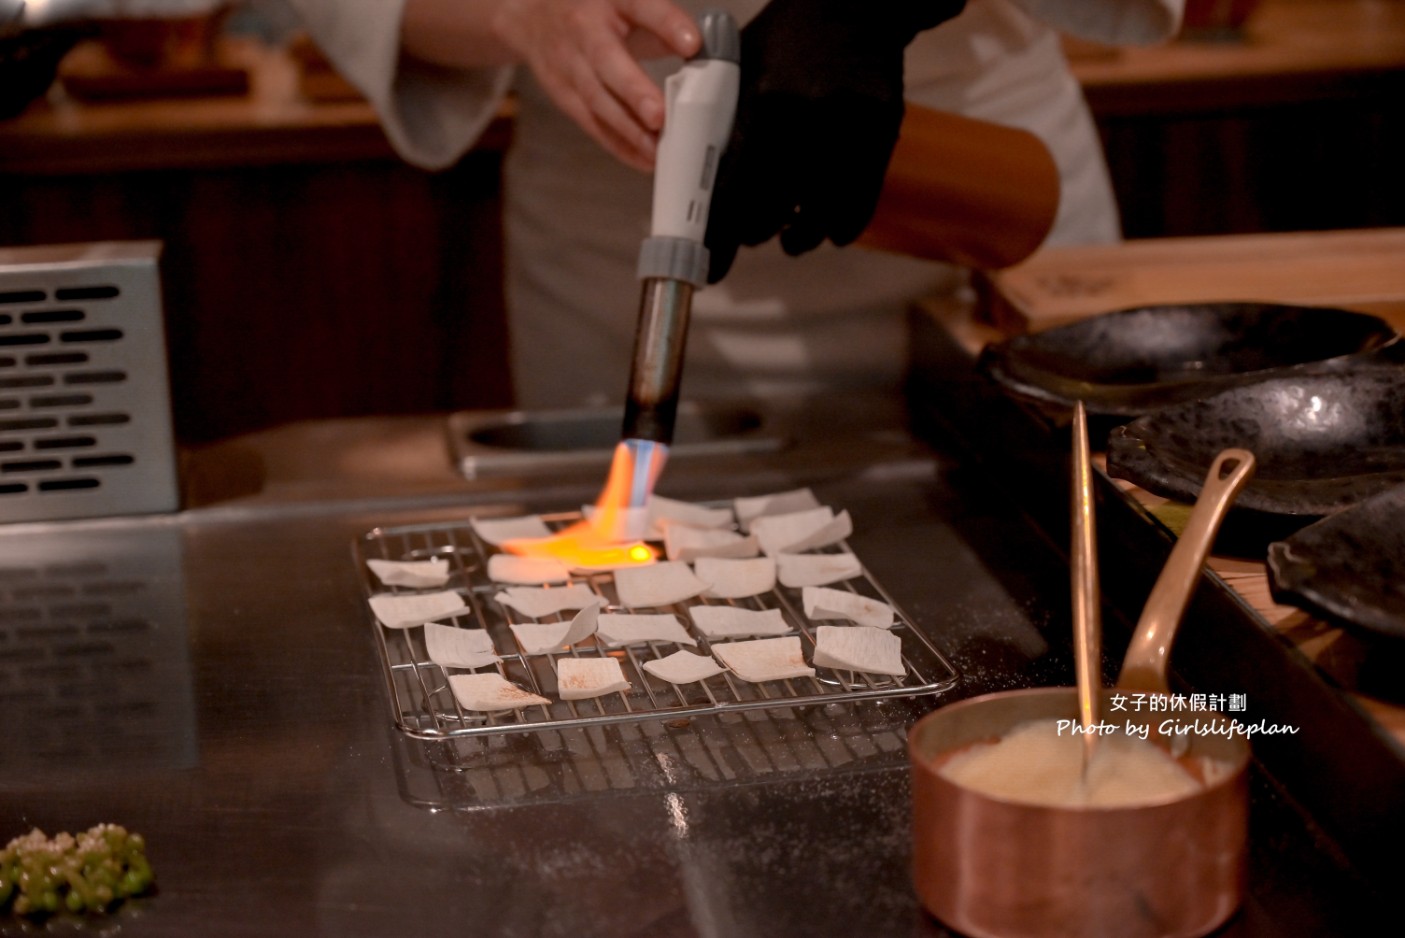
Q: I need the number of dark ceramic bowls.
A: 3